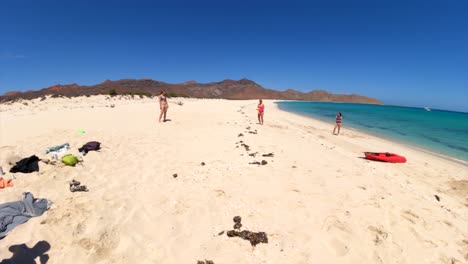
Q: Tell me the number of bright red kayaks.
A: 1